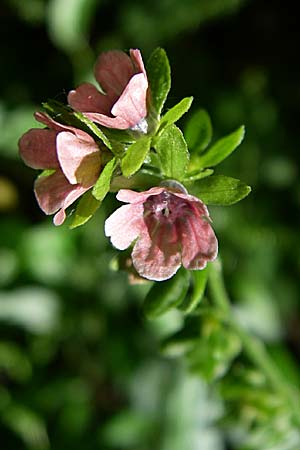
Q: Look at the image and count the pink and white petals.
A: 15